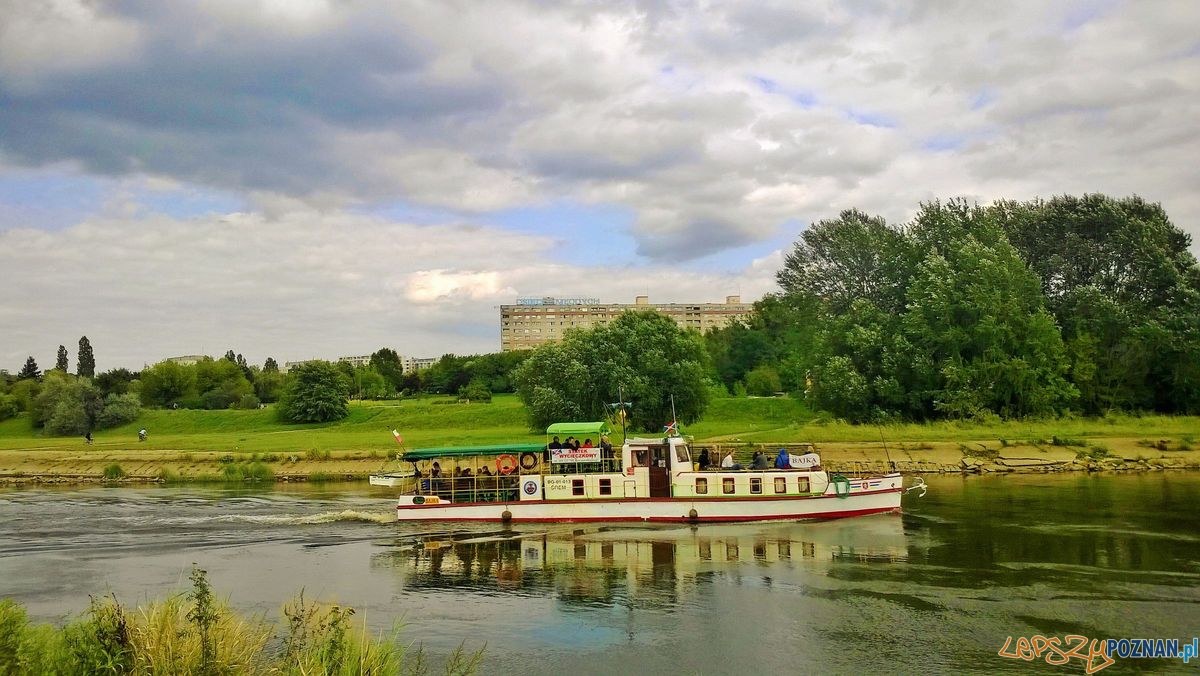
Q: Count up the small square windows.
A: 7